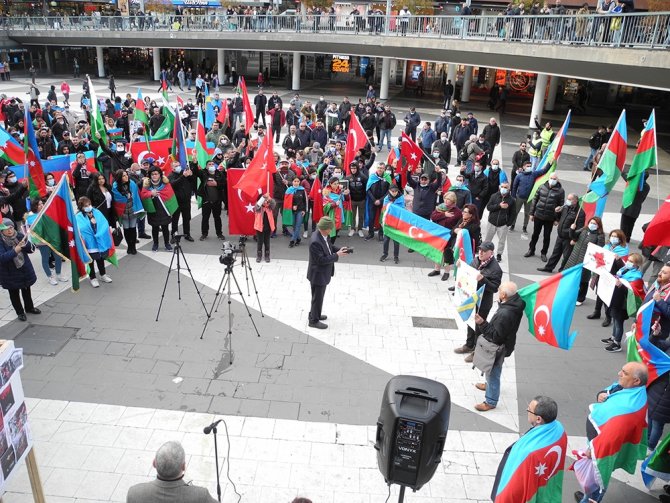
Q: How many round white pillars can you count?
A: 9